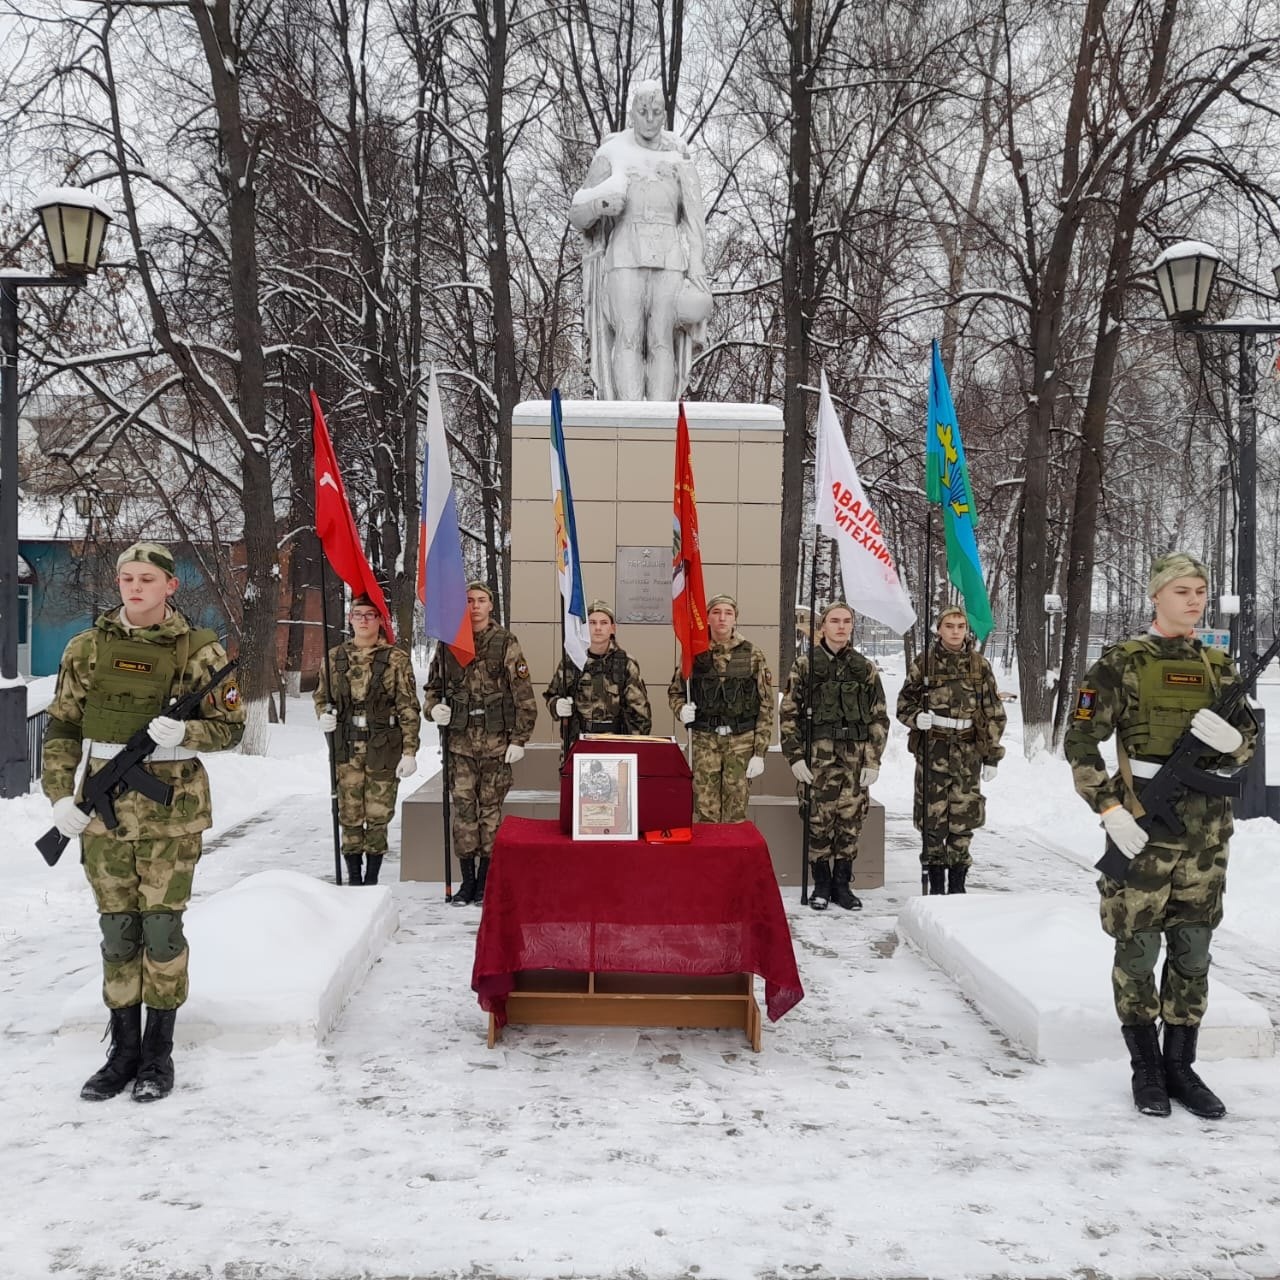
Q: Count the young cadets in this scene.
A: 8